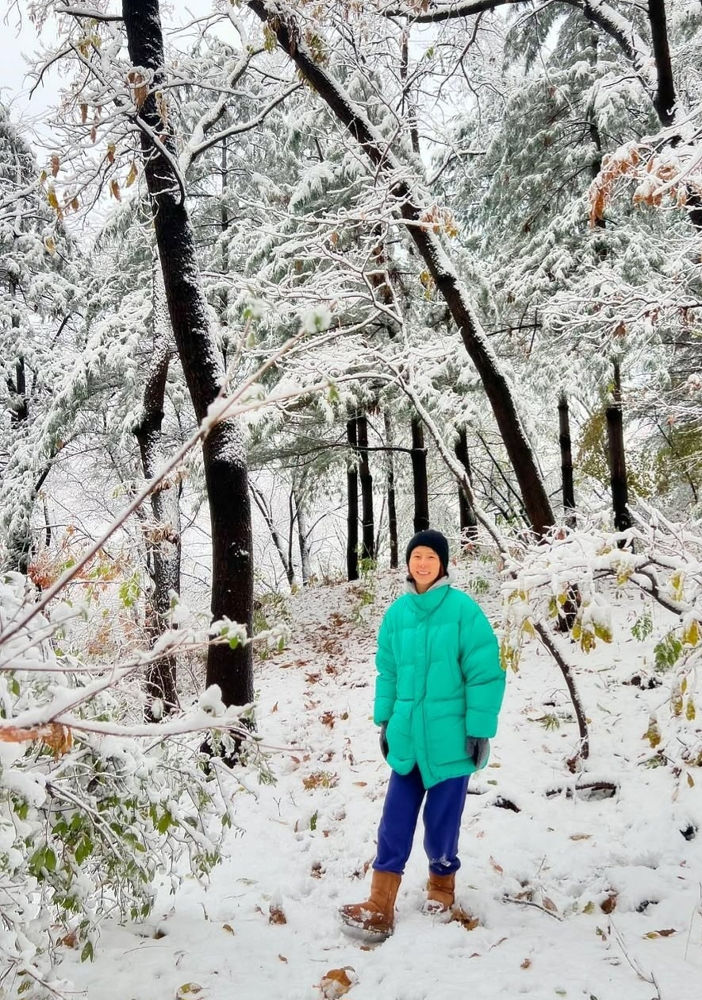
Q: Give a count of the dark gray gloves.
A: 2